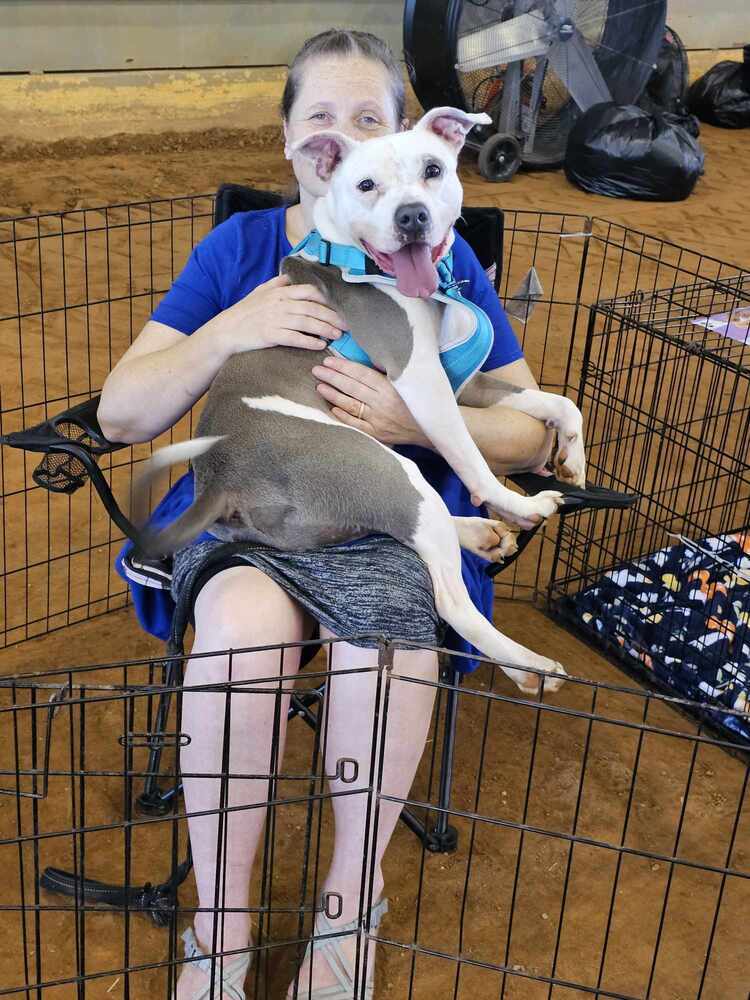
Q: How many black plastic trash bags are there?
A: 2